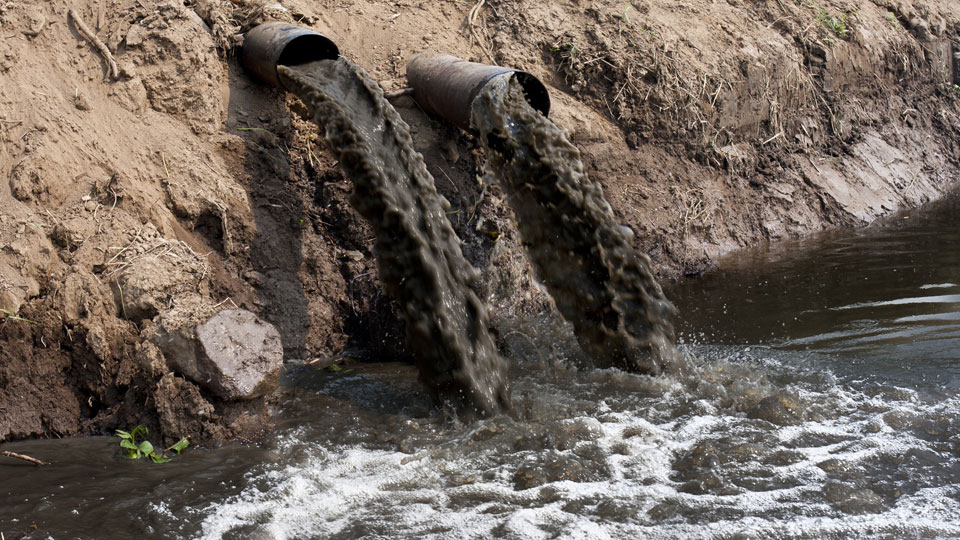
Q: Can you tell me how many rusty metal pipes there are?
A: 2